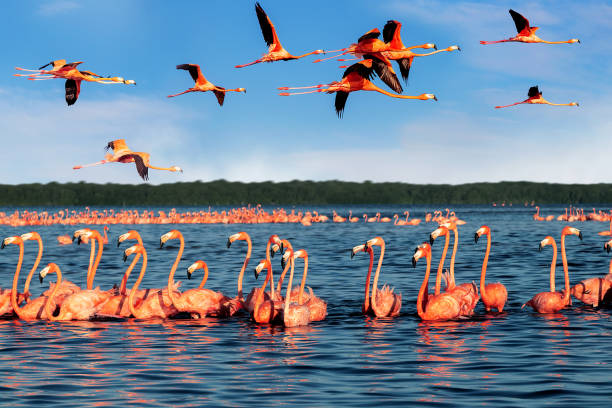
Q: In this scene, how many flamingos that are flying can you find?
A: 10